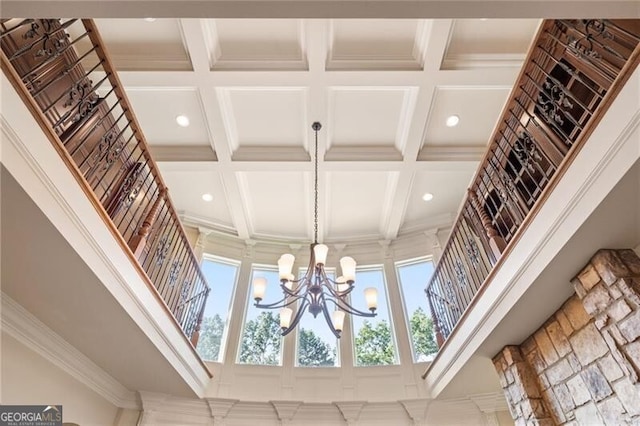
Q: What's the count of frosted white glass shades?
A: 9